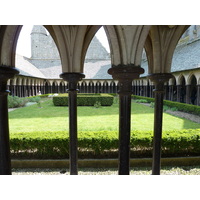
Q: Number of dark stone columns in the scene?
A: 4